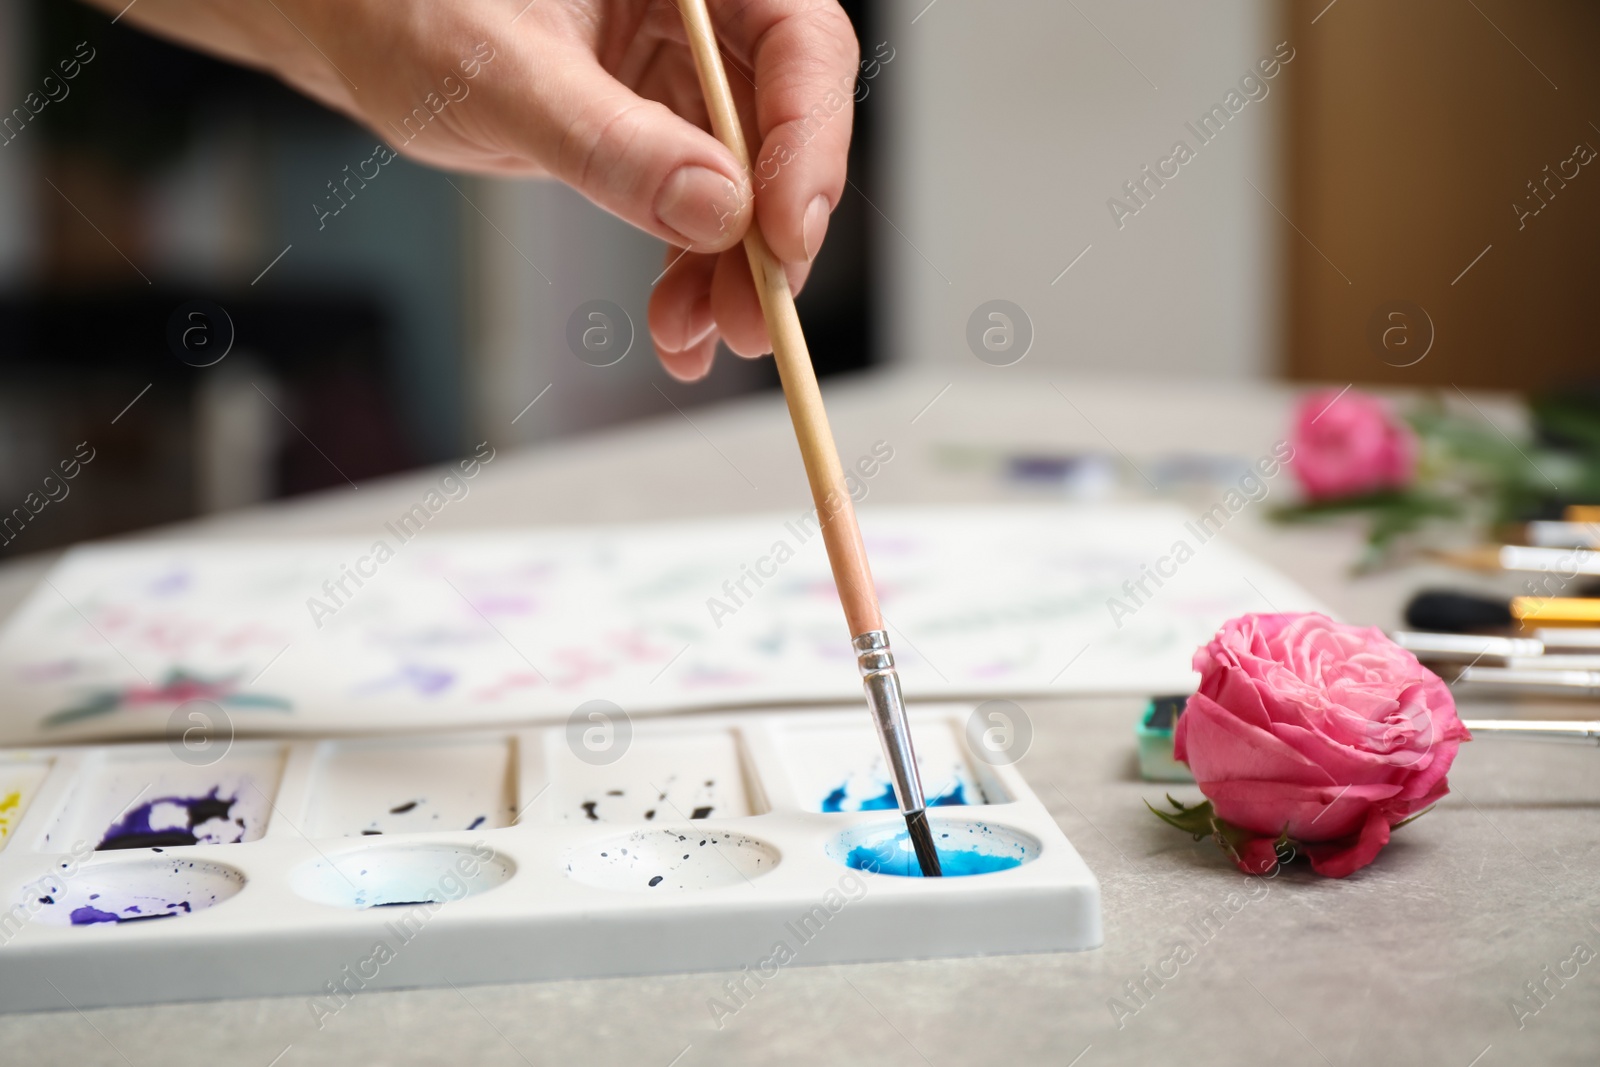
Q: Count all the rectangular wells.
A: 5